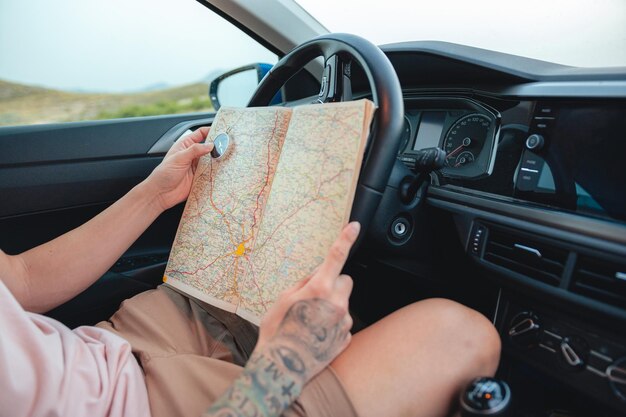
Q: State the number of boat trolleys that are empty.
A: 0